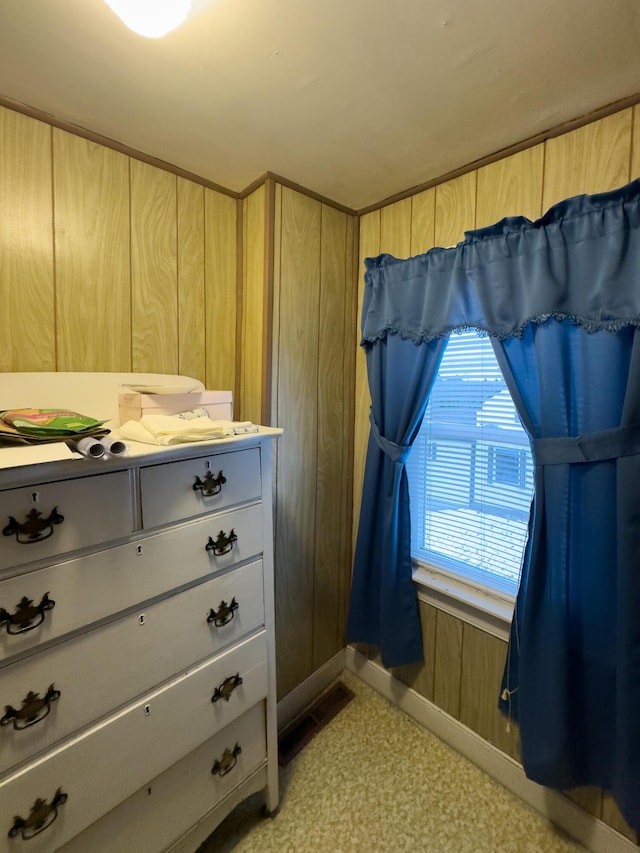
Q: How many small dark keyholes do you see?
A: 6